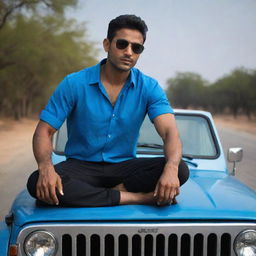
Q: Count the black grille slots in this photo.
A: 13